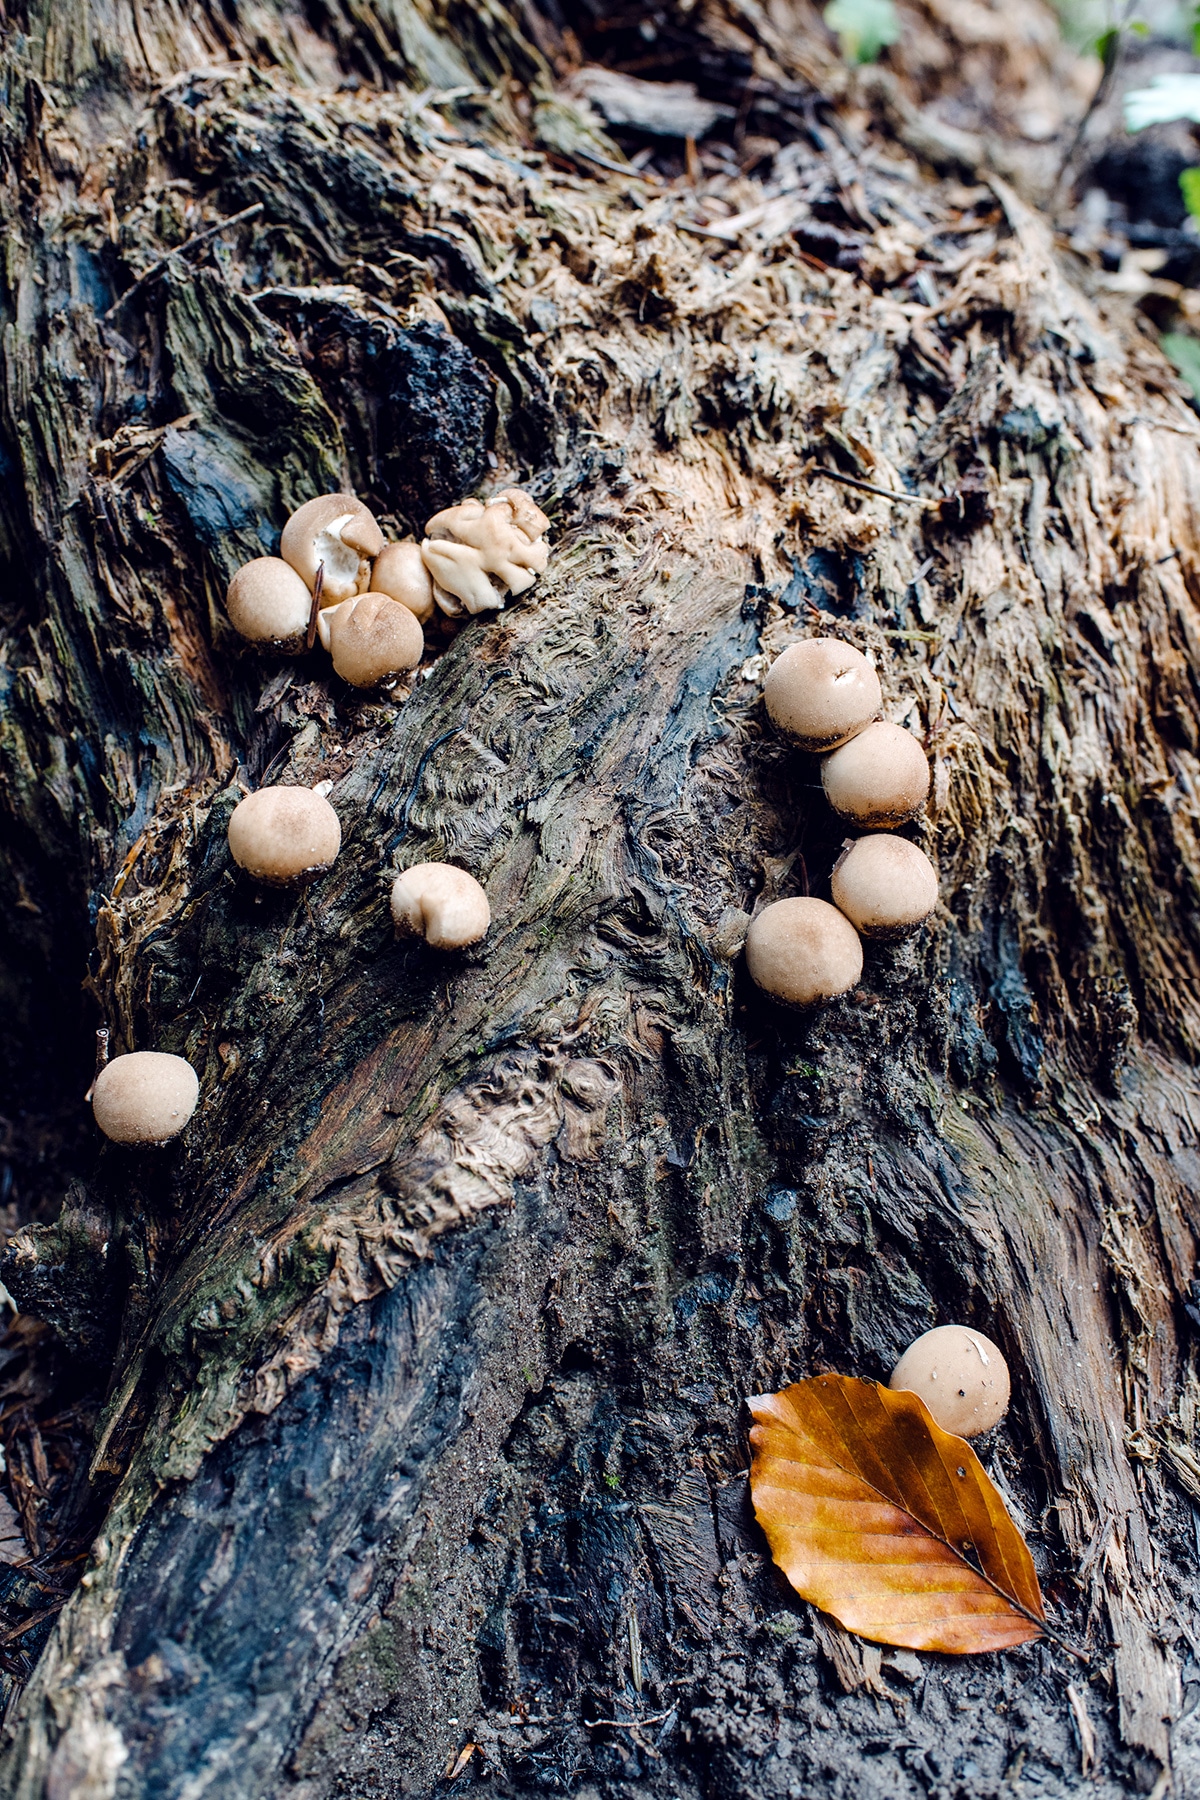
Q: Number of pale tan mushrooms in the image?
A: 13